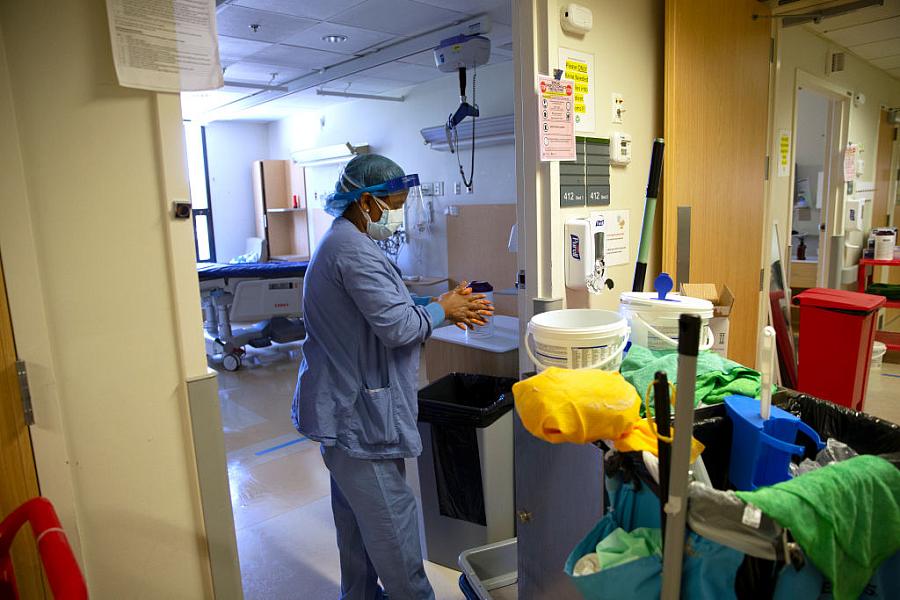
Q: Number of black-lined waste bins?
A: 2